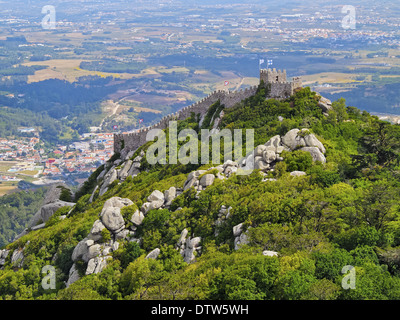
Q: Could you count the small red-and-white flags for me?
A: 3